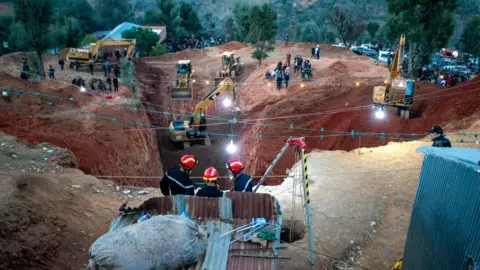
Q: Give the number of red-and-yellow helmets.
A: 3